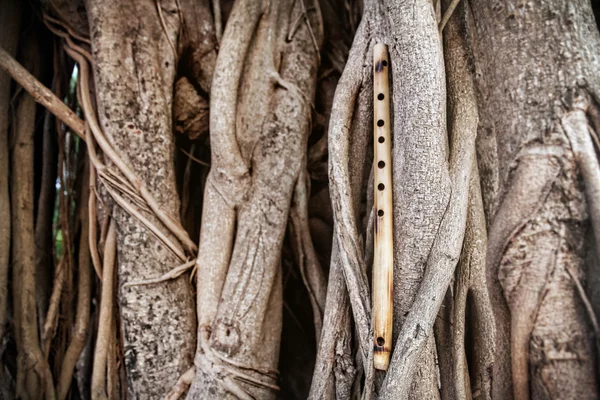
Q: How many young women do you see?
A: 0